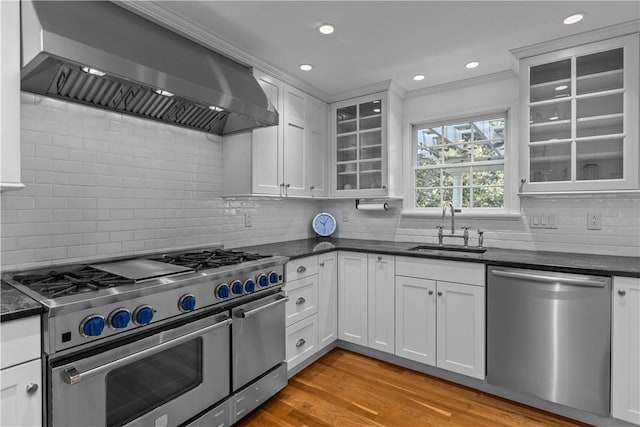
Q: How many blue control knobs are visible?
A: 9